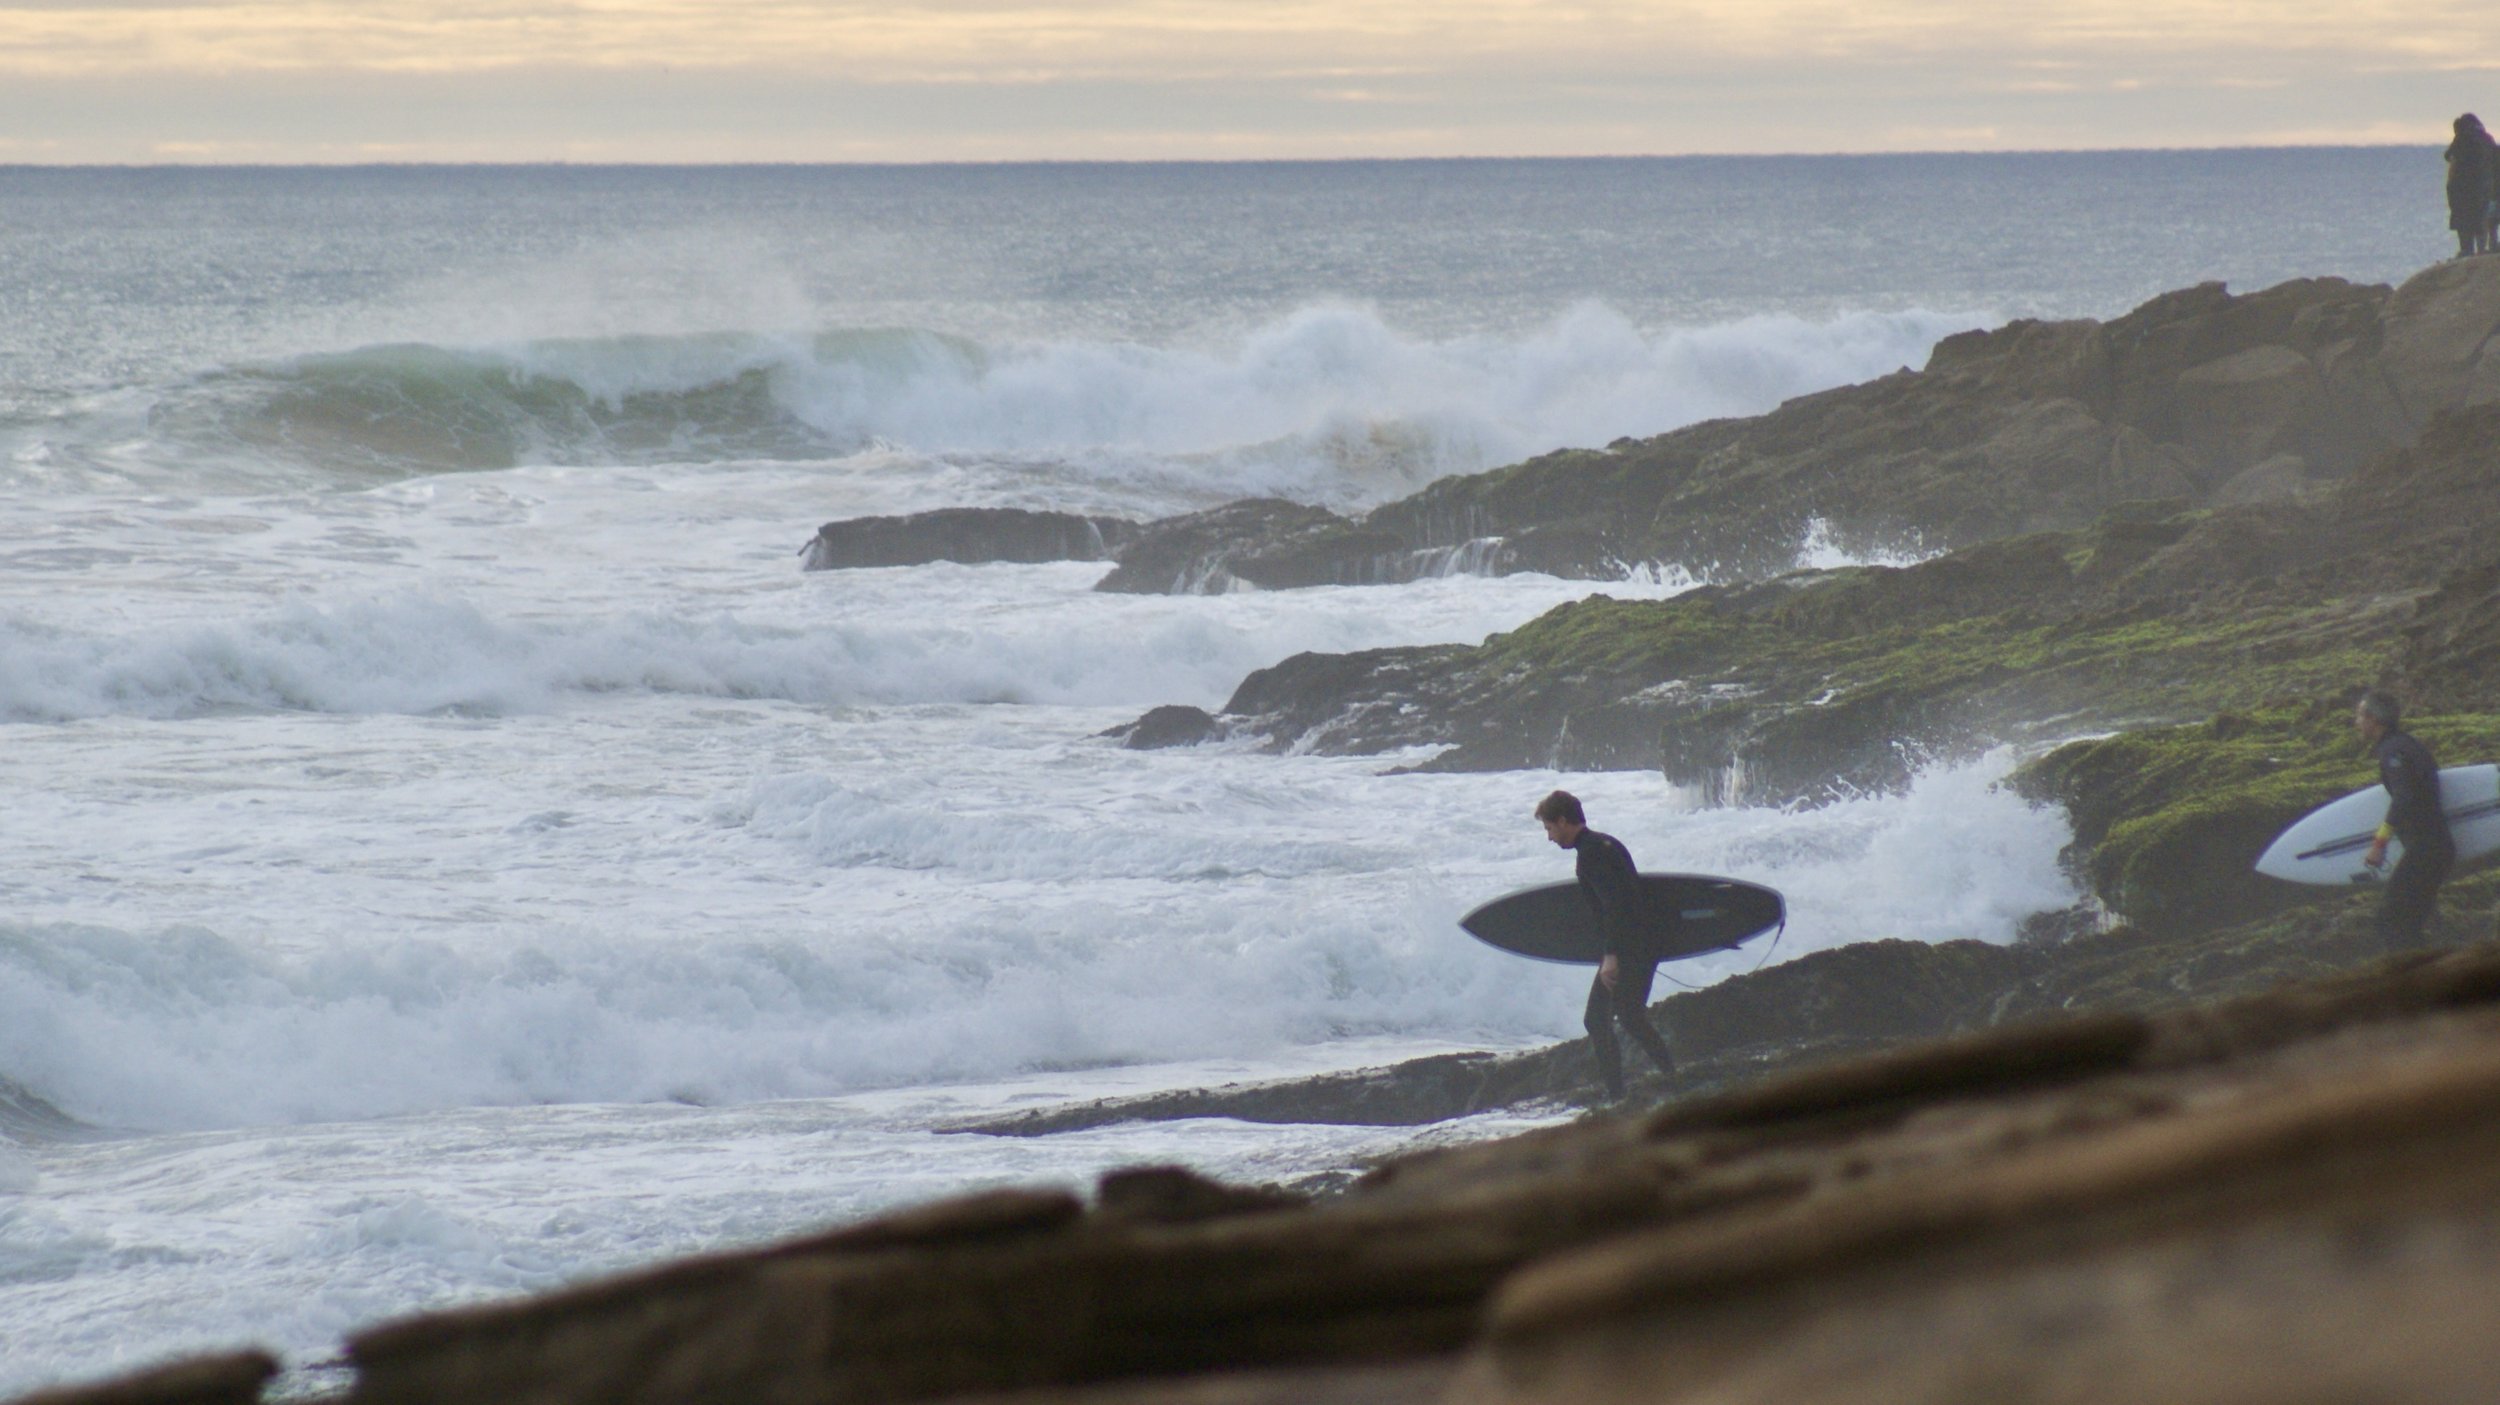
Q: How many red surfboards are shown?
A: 0